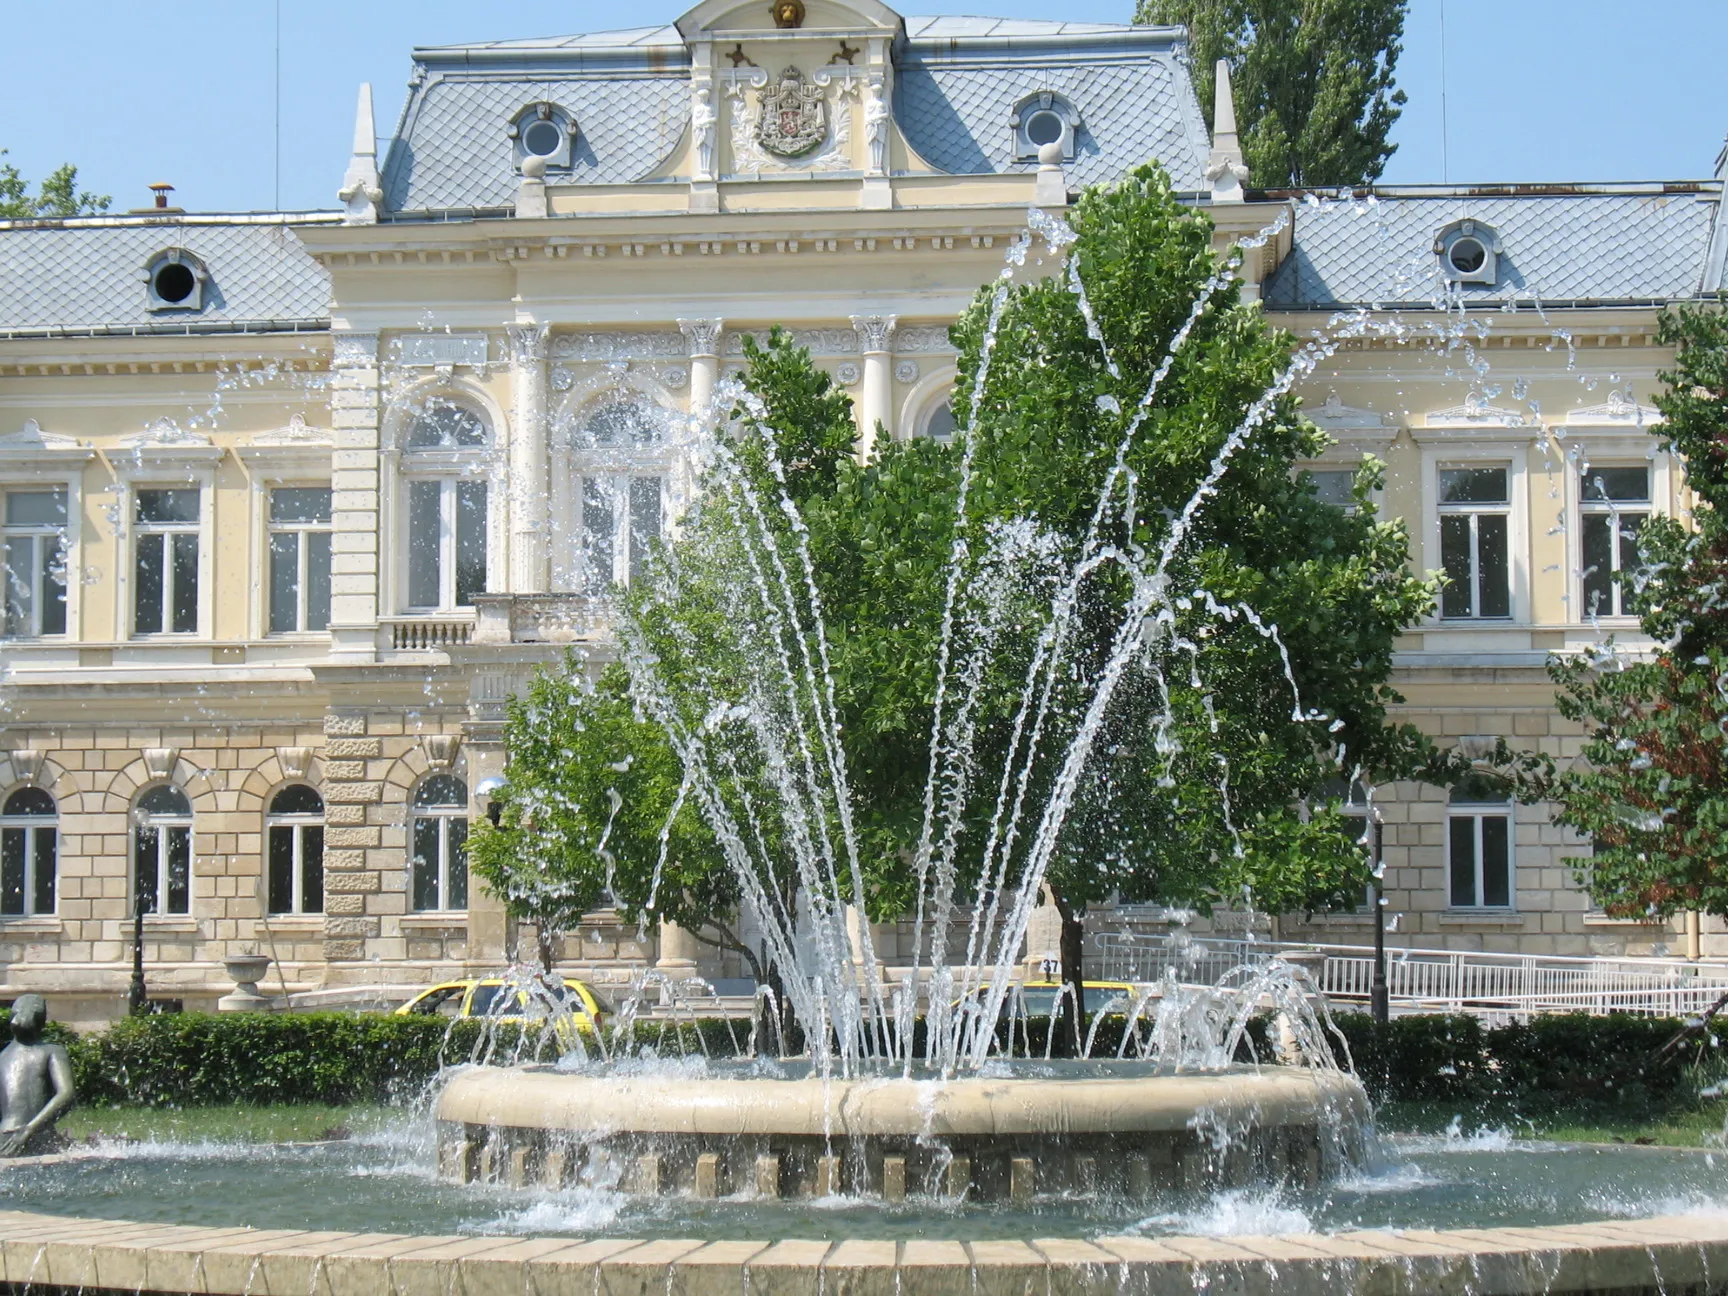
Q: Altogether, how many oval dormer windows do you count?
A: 4